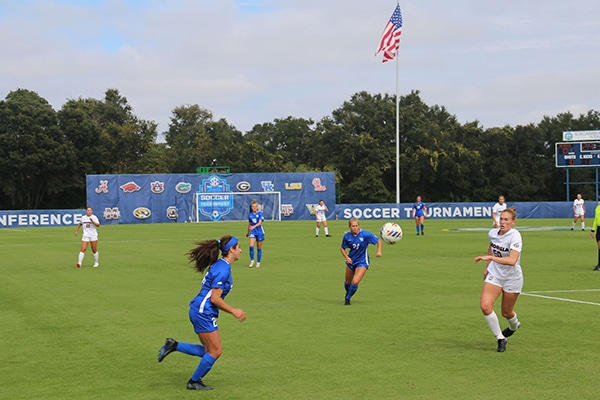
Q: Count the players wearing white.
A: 5